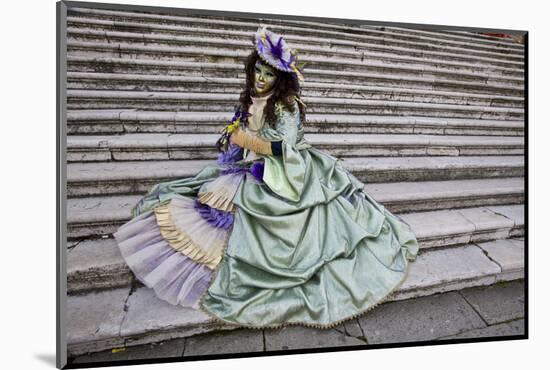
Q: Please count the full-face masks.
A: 1